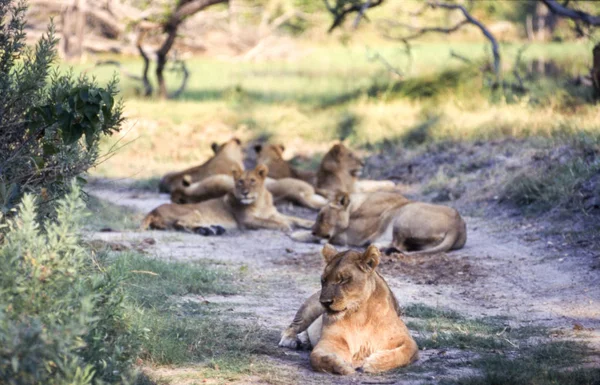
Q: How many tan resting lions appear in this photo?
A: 7